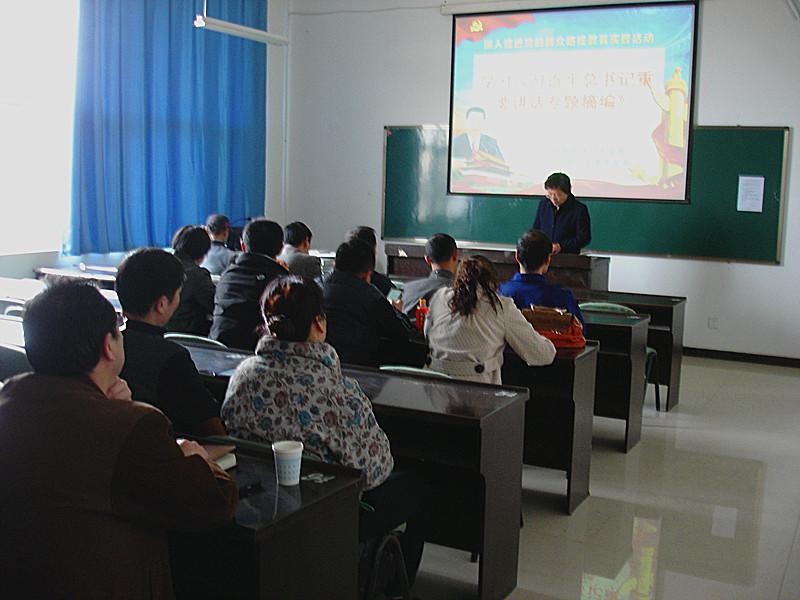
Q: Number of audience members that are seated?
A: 12